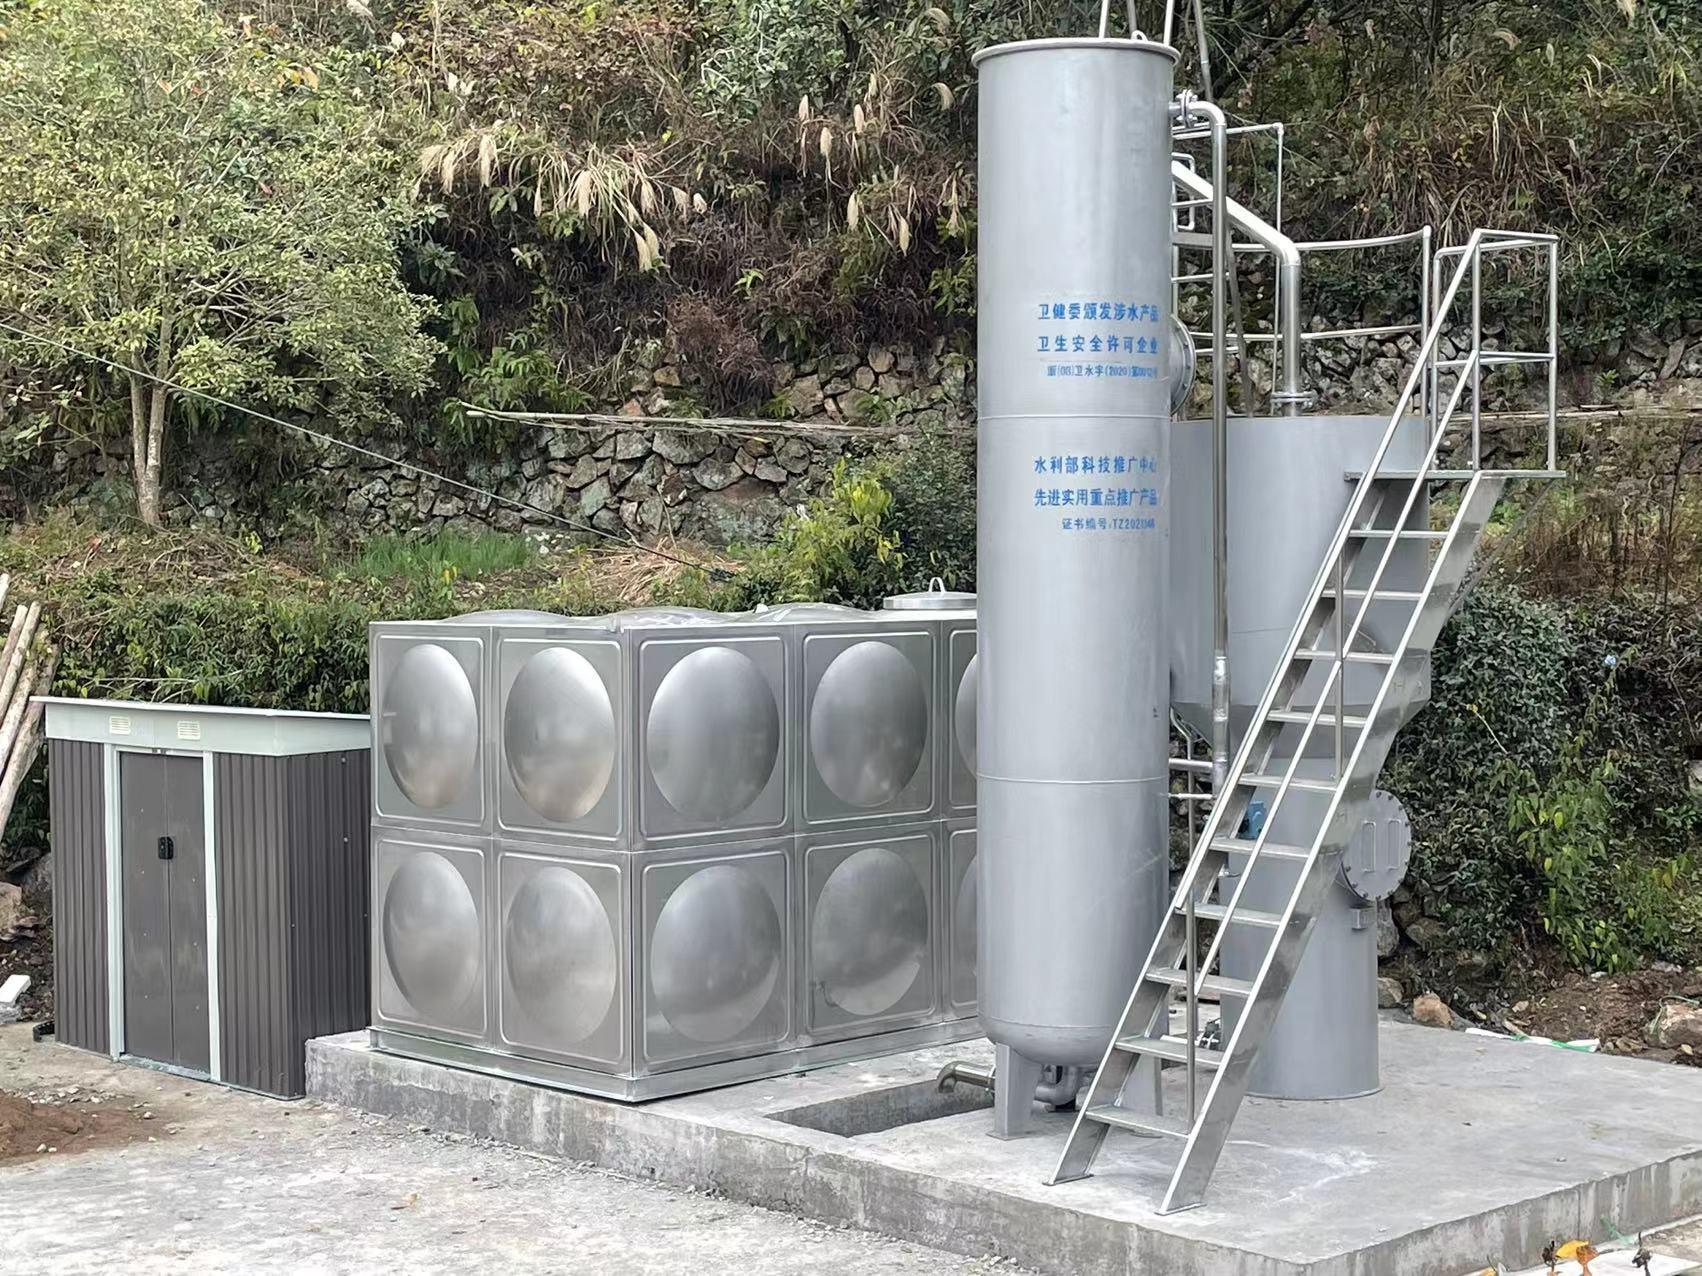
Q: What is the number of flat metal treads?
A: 10